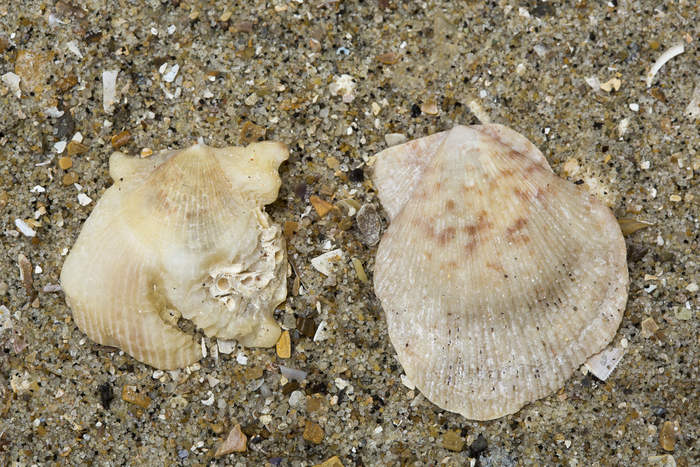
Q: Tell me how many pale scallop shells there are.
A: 2